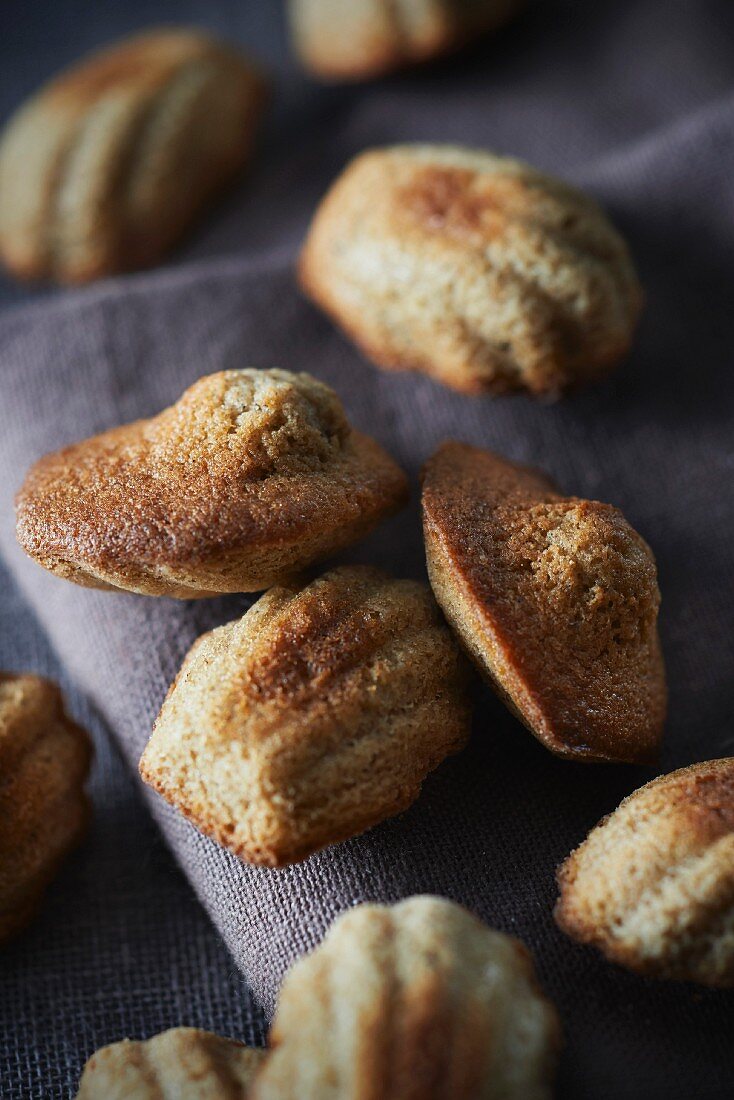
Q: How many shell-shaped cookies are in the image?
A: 10